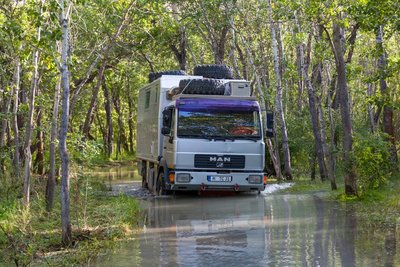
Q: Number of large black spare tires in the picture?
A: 3